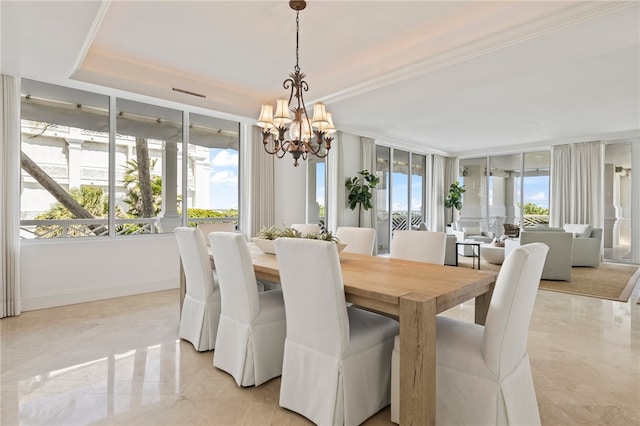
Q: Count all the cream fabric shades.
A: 6